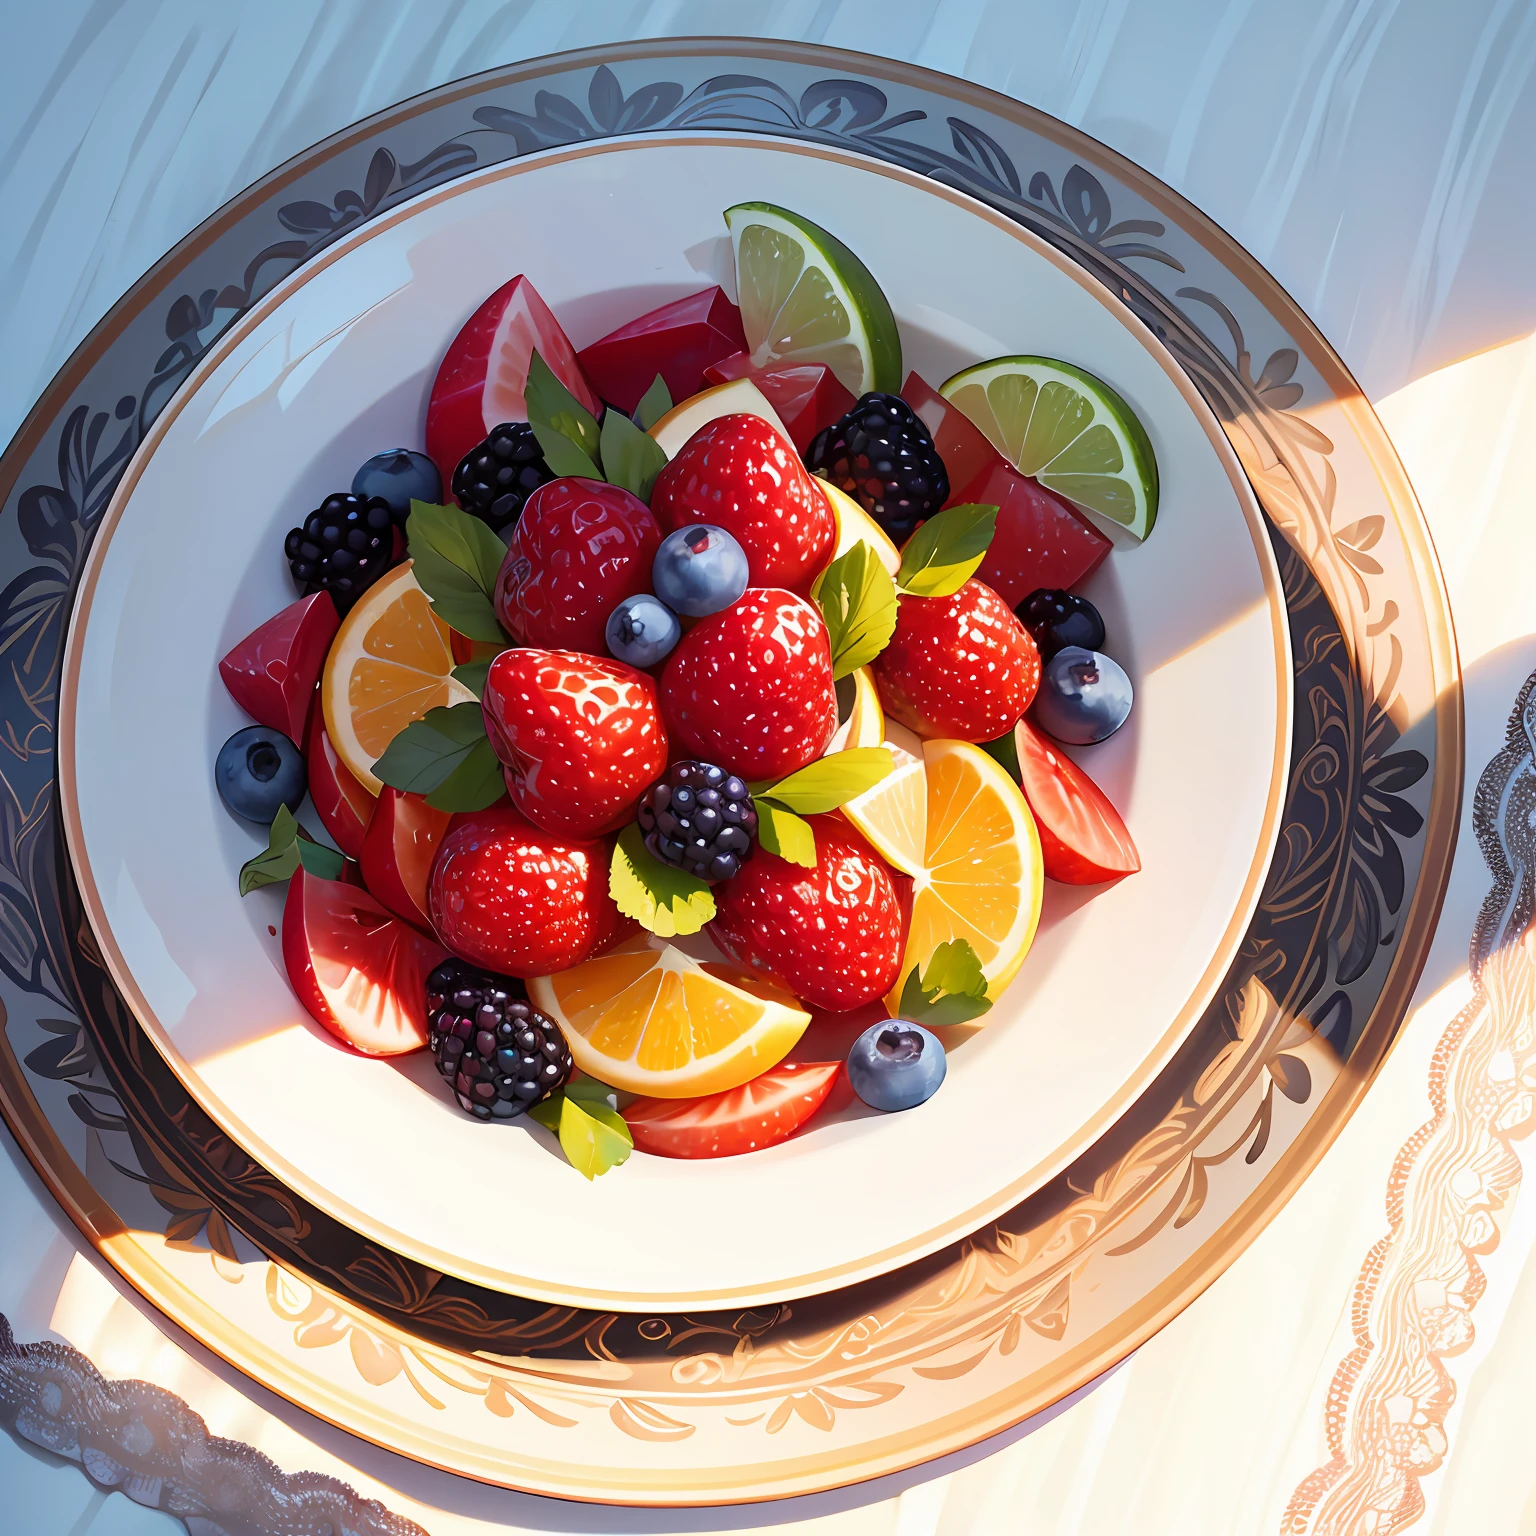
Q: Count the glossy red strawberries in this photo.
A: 7